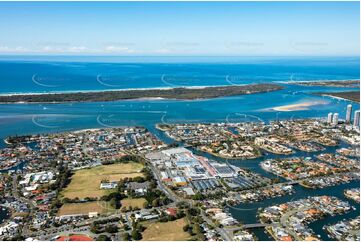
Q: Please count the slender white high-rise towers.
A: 4